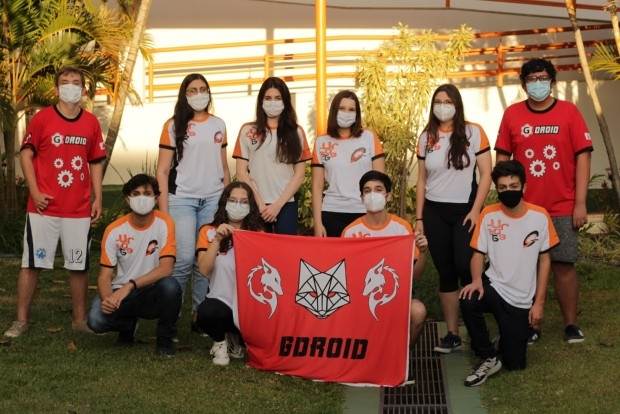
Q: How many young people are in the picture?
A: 10